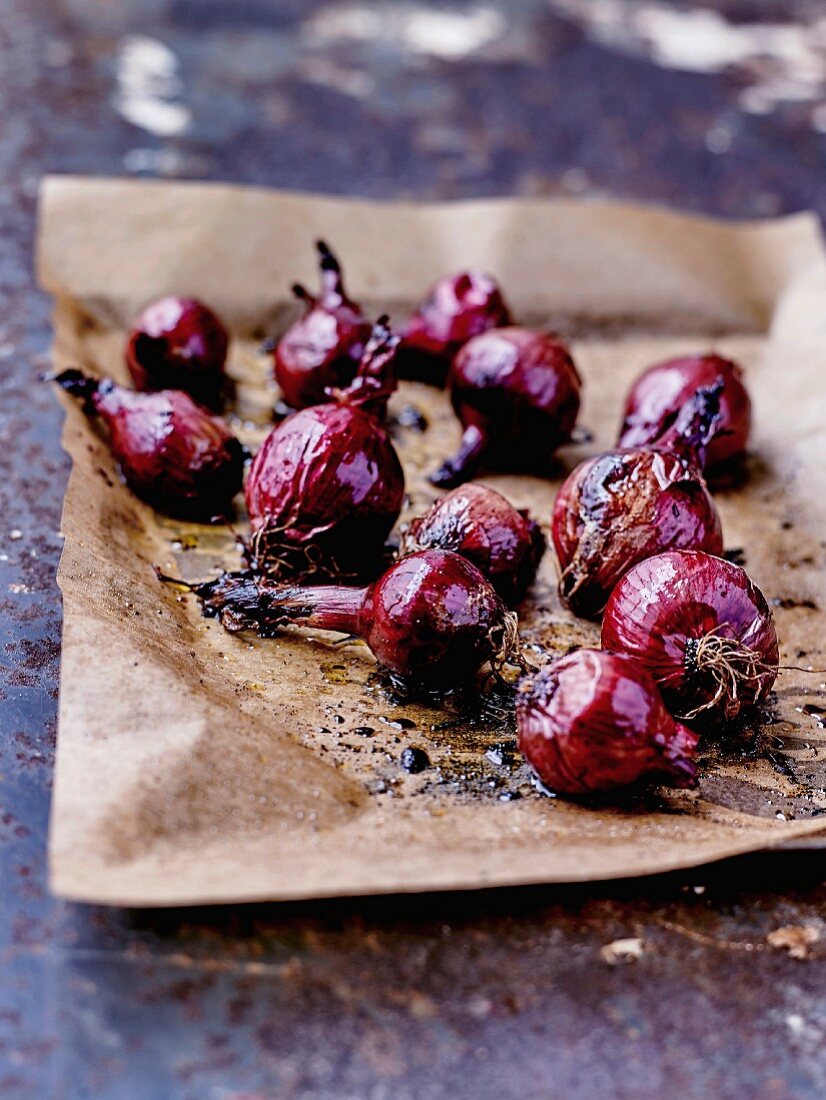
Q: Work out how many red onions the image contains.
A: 12